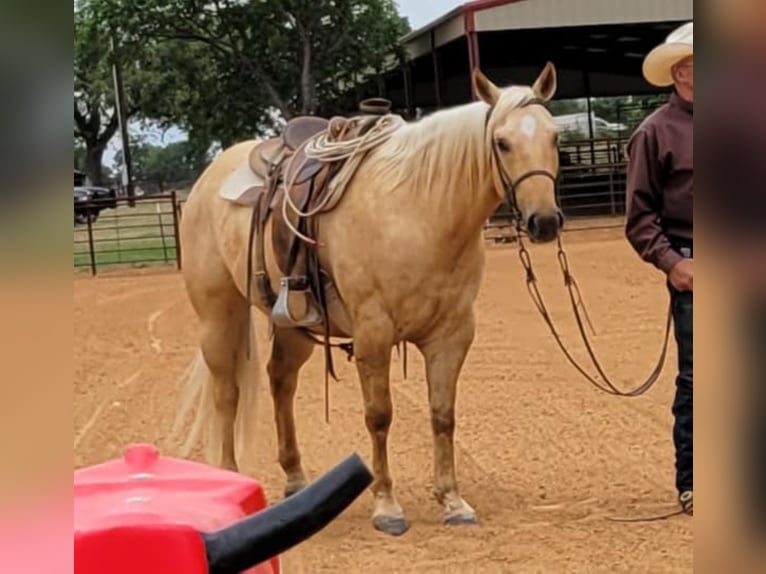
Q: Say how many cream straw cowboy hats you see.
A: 1